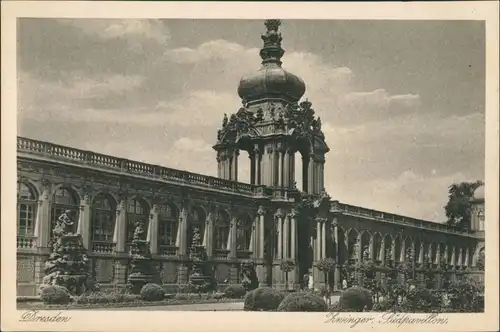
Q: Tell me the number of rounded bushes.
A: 6